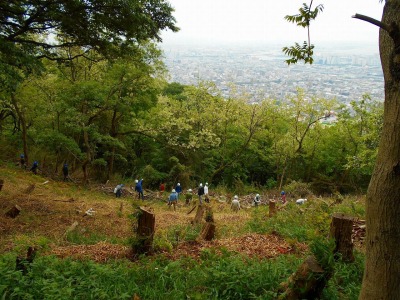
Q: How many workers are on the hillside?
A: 15